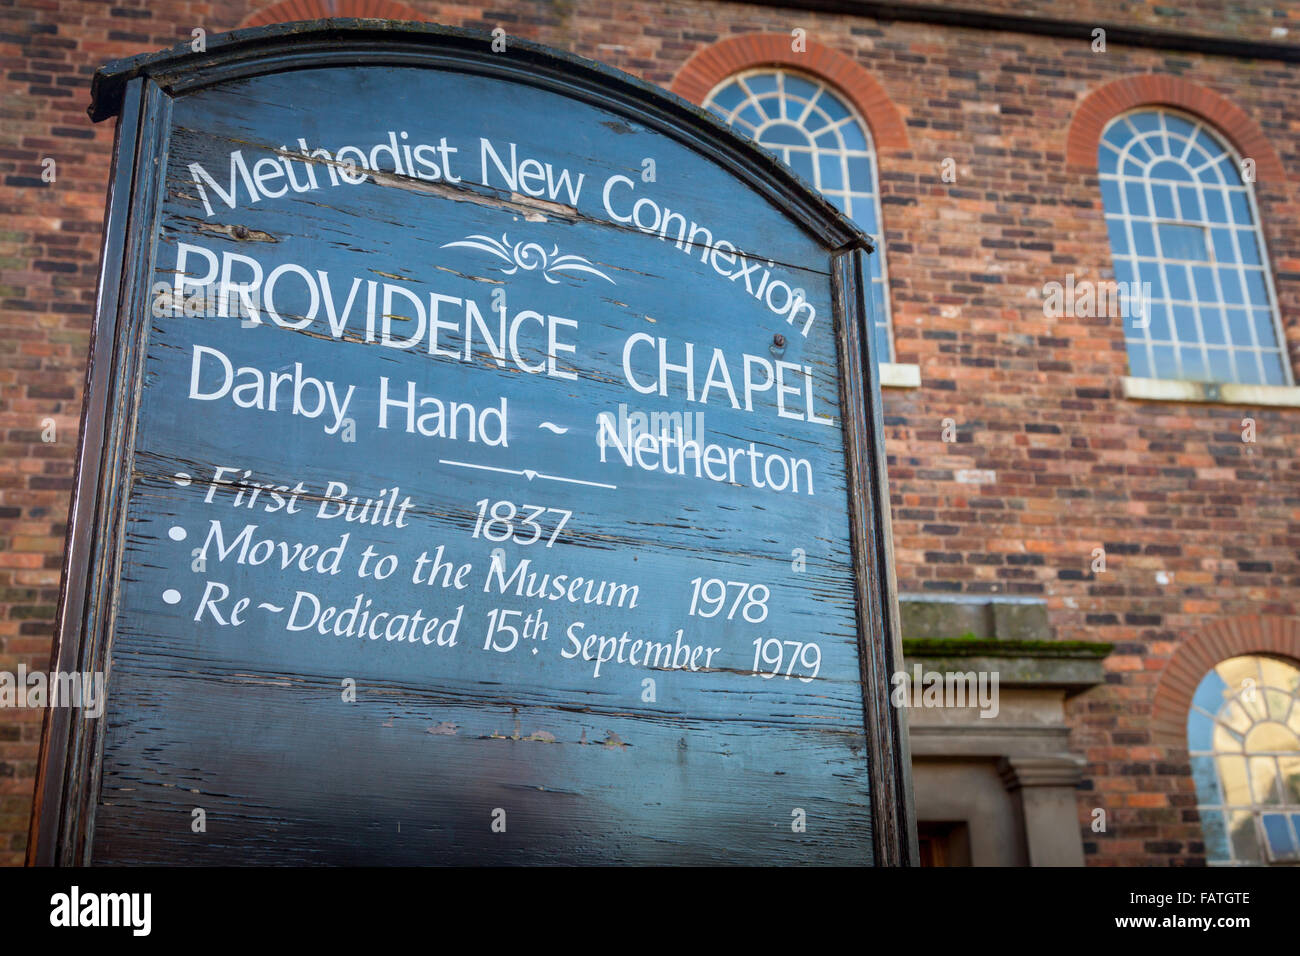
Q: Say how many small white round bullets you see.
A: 3